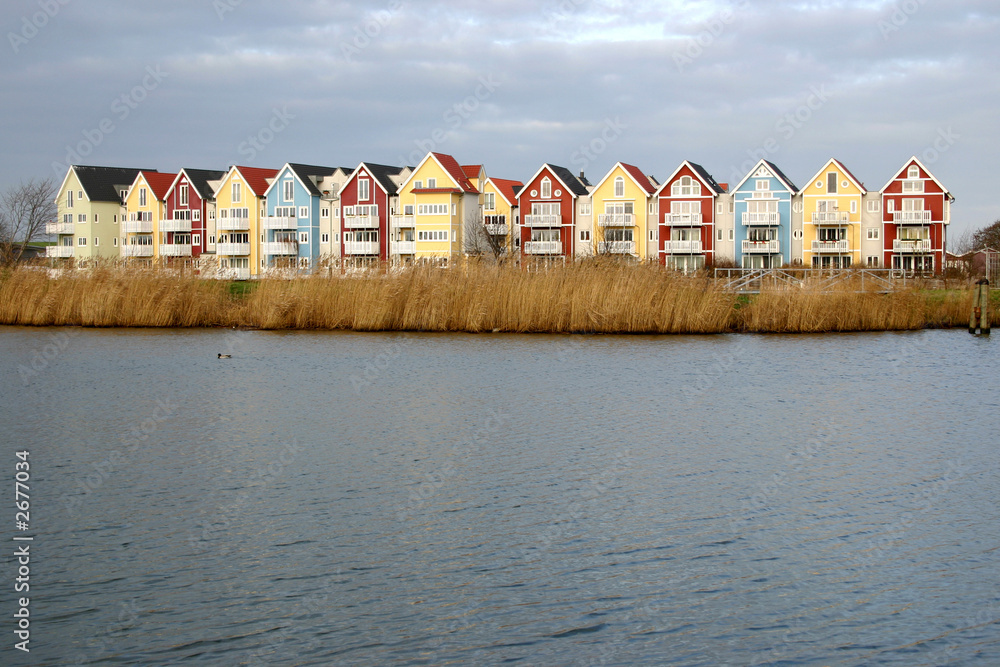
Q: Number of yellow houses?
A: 6